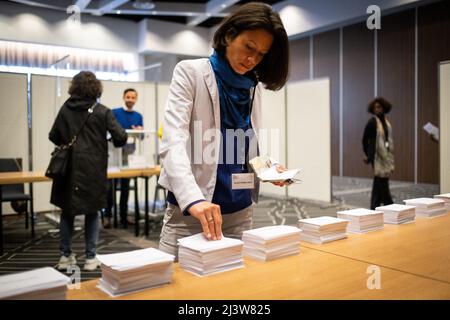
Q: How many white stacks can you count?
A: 9